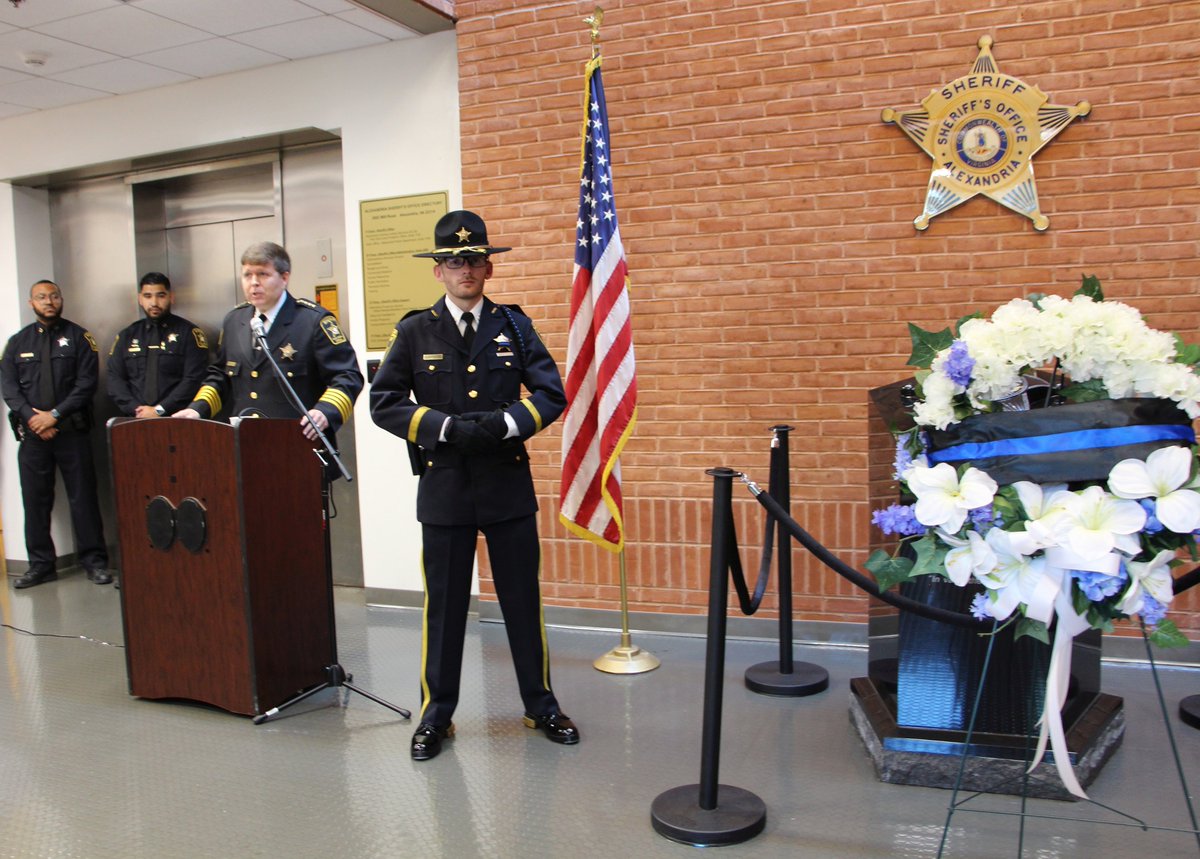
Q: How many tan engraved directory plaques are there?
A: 1